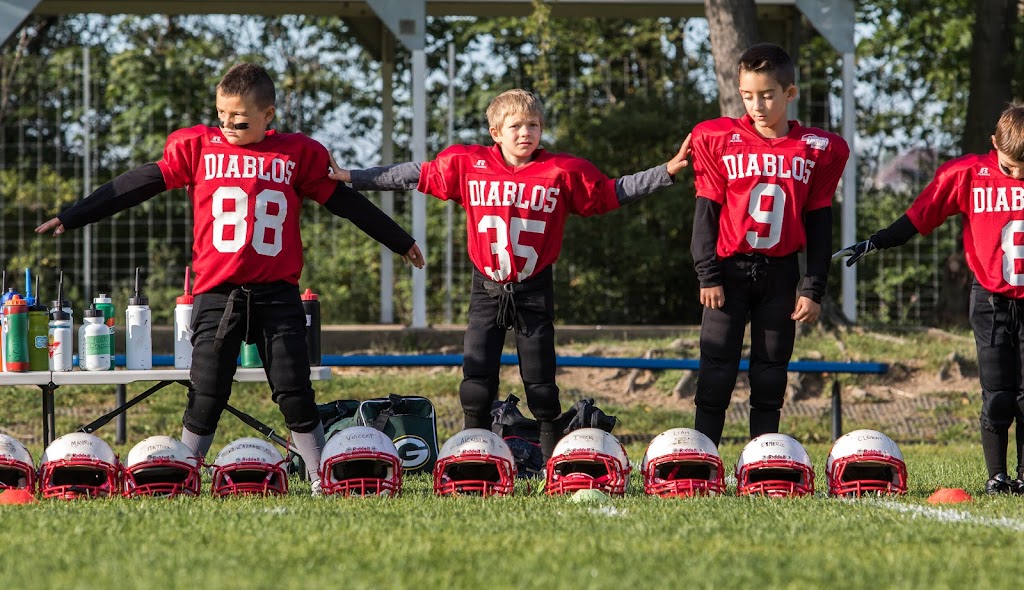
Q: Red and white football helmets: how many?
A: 10